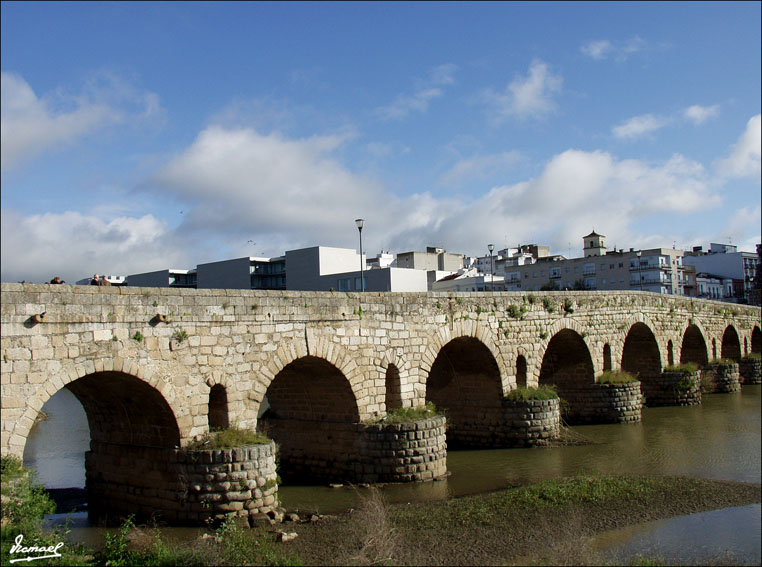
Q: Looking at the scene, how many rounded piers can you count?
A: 7